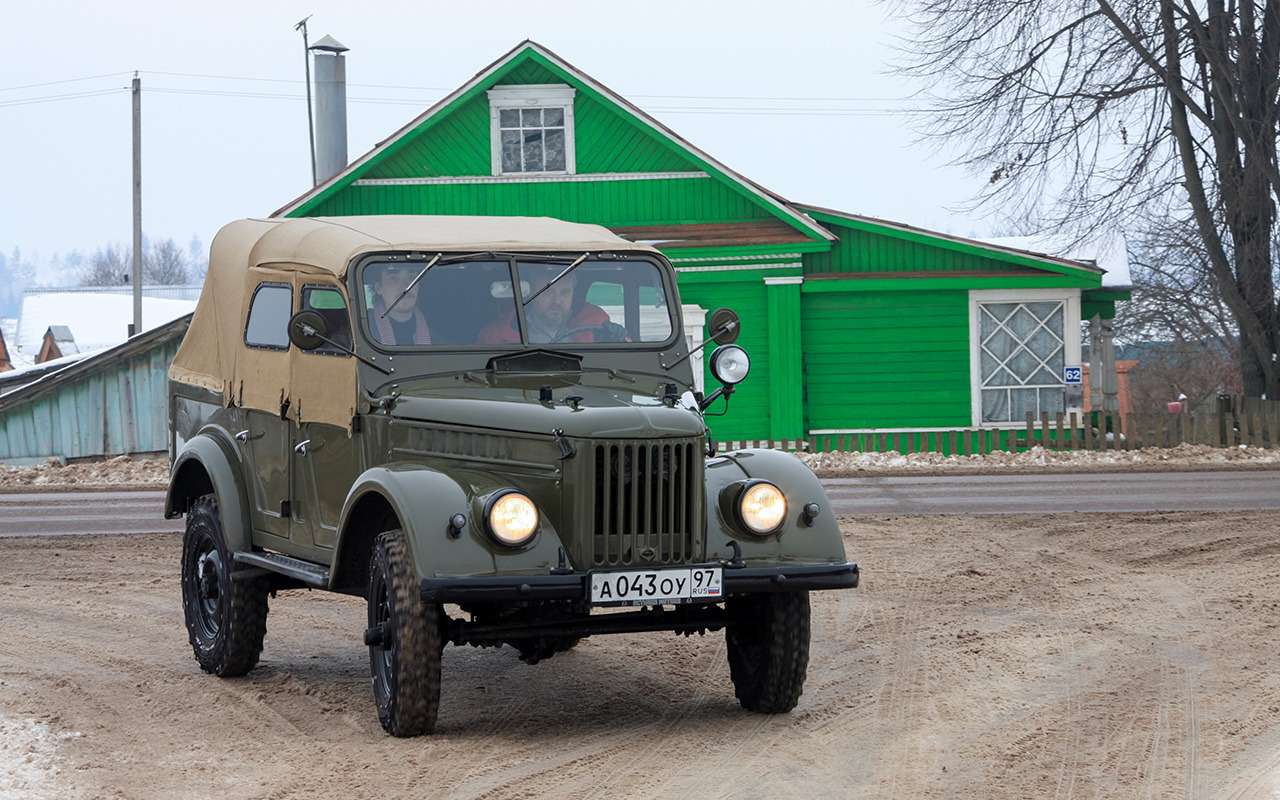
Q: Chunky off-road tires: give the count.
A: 3